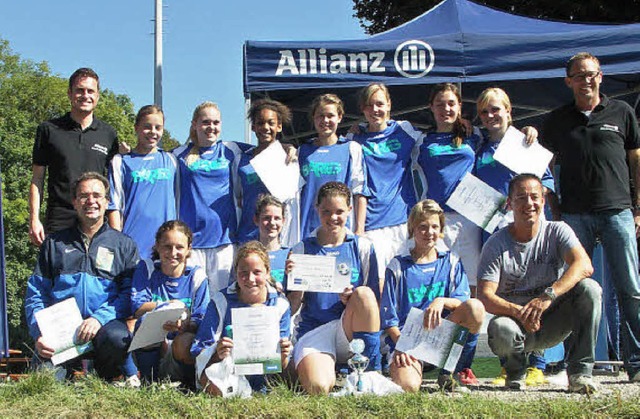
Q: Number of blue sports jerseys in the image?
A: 12